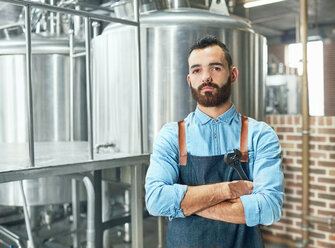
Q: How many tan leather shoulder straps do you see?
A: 2